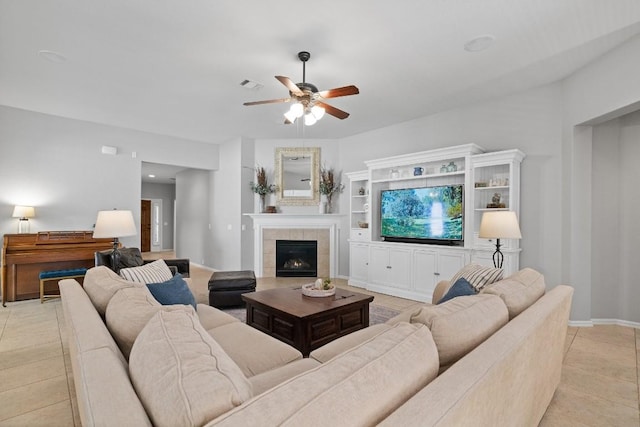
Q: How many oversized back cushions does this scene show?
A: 6